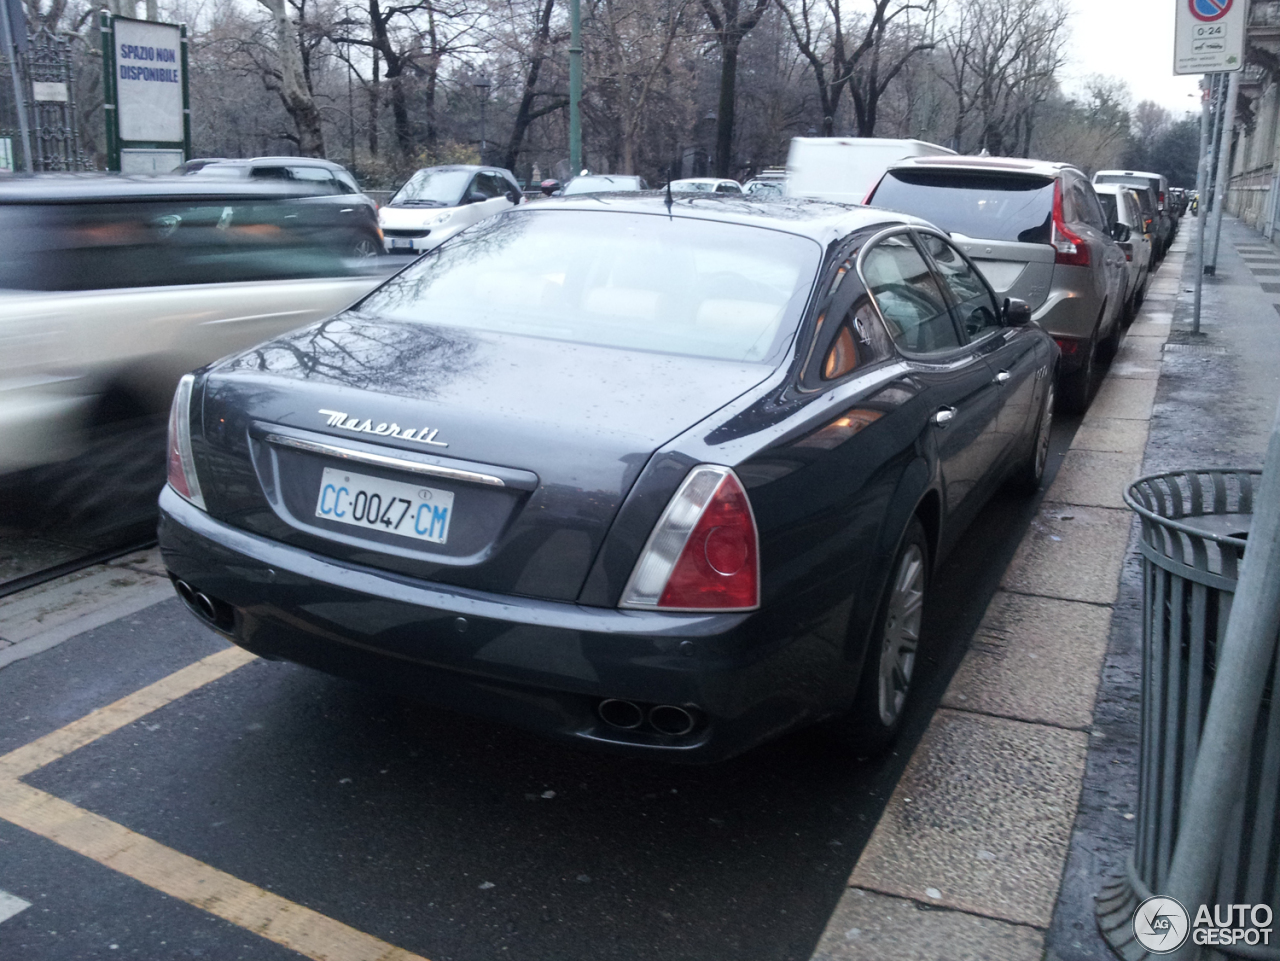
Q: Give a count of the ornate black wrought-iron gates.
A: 1